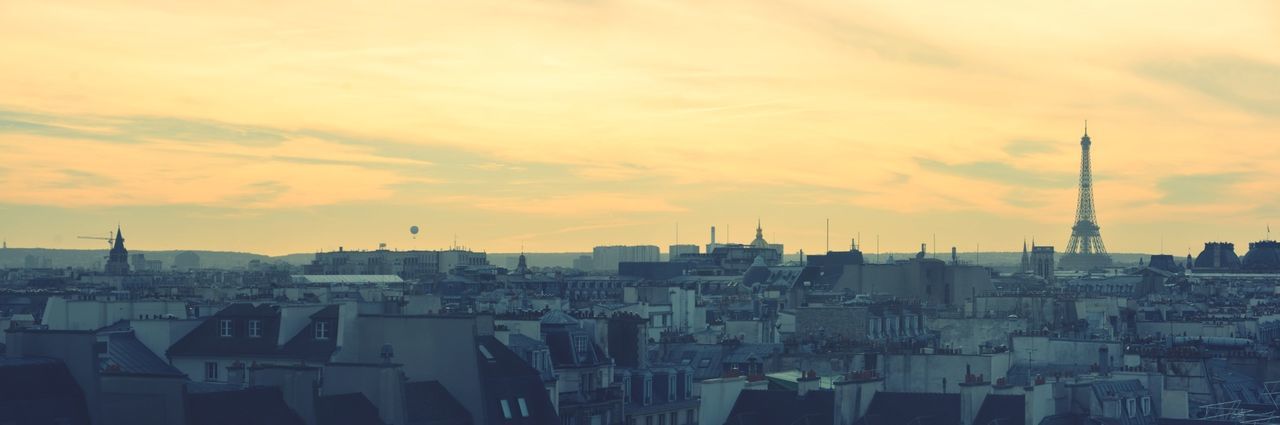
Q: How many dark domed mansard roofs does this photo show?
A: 2